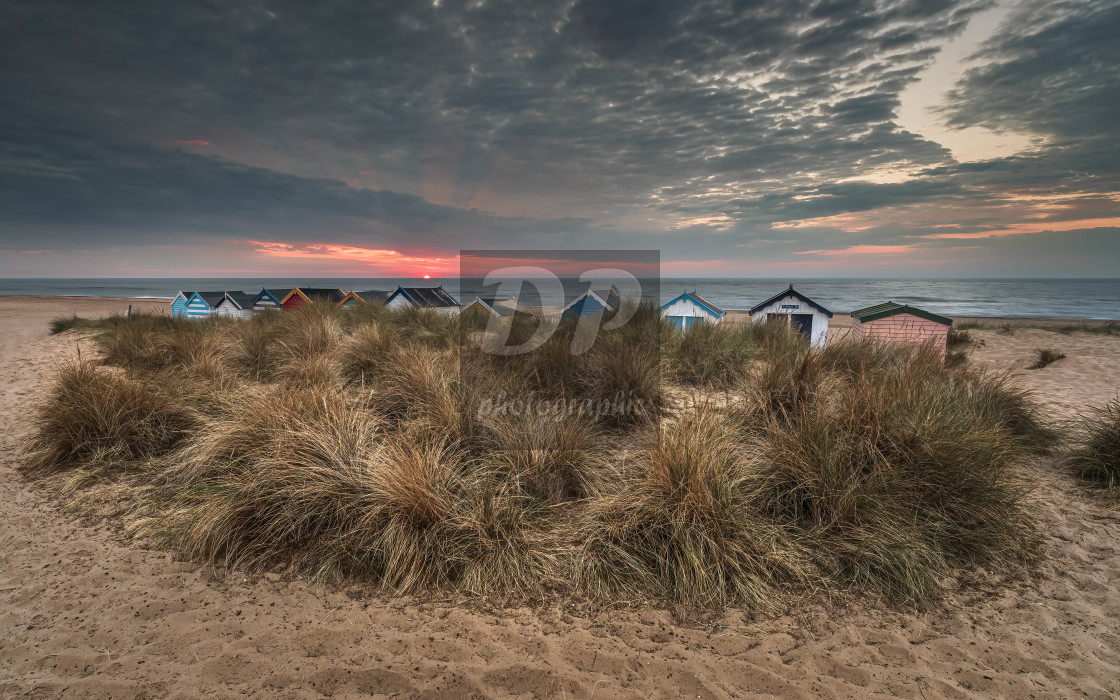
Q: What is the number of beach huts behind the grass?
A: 12